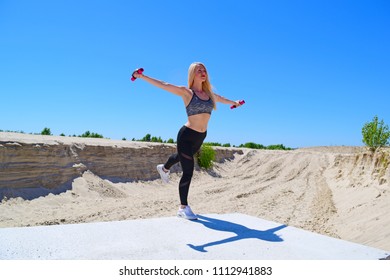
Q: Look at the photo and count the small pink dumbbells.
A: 2